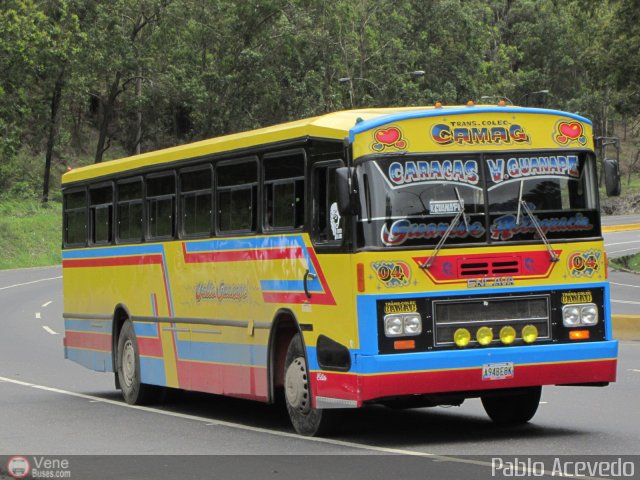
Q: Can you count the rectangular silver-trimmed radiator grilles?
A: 1